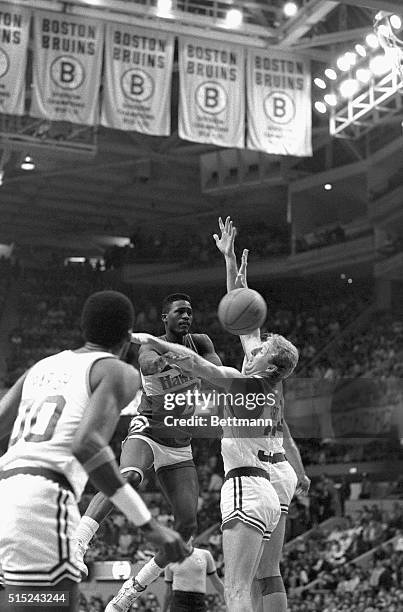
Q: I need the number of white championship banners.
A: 5